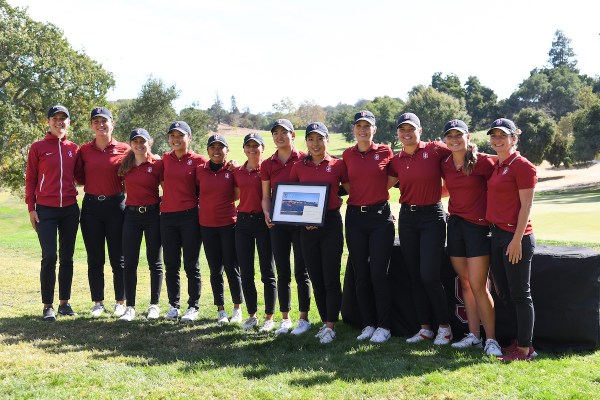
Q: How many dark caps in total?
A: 12